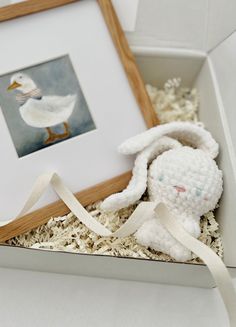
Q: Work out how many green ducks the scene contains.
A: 0